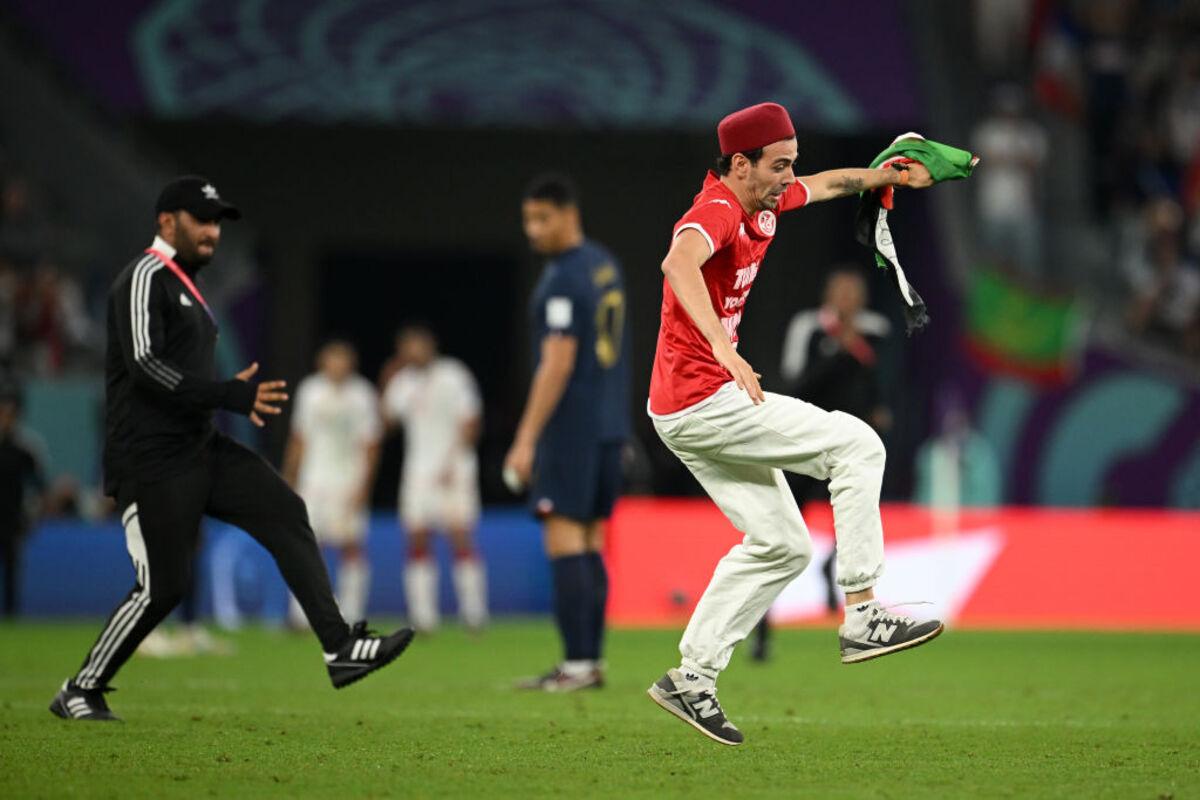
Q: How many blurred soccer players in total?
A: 3